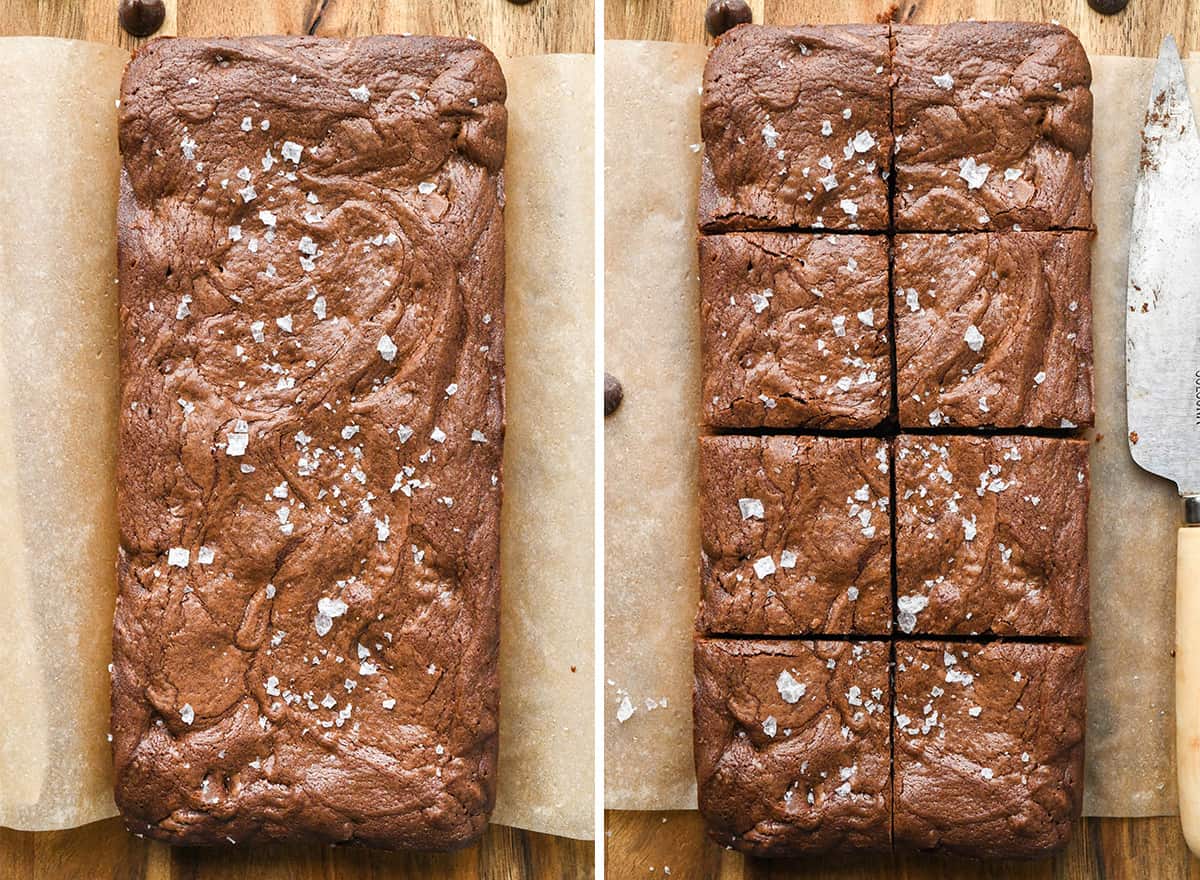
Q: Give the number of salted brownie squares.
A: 8